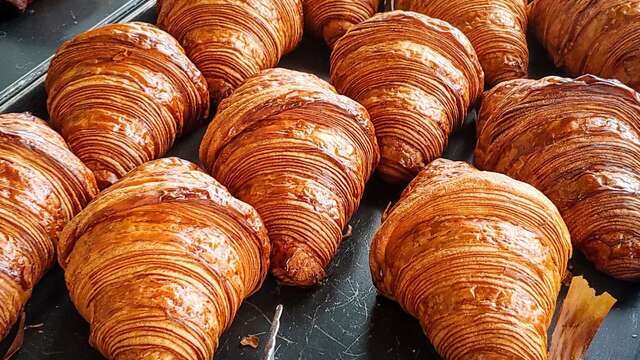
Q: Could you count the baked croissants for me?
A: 11